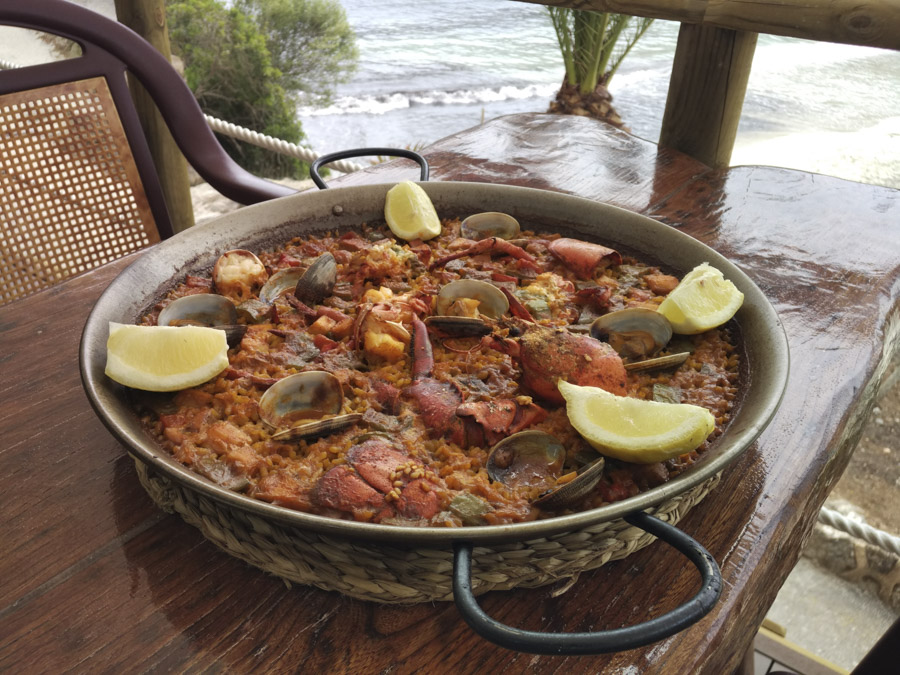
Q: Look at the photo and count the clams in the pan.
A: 7